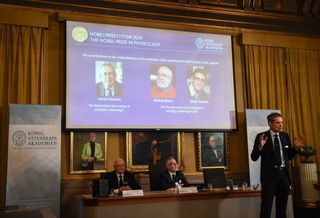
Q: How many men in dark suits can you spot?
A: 3